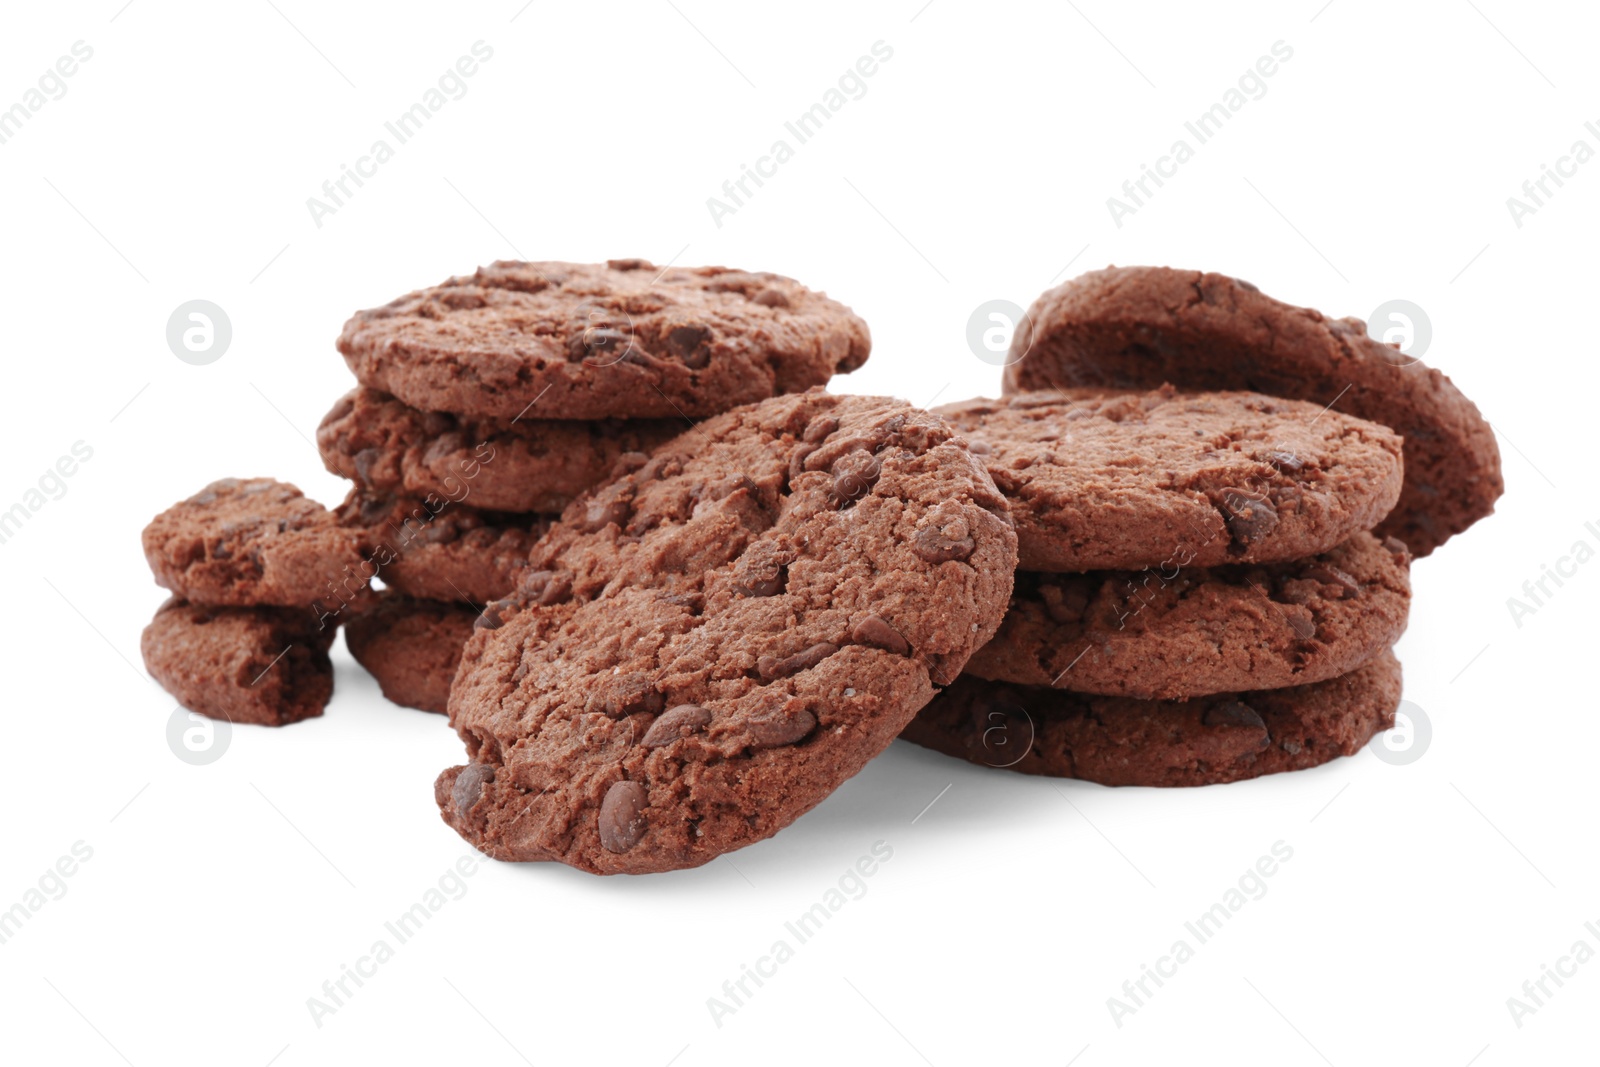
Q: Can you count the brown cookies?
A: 11